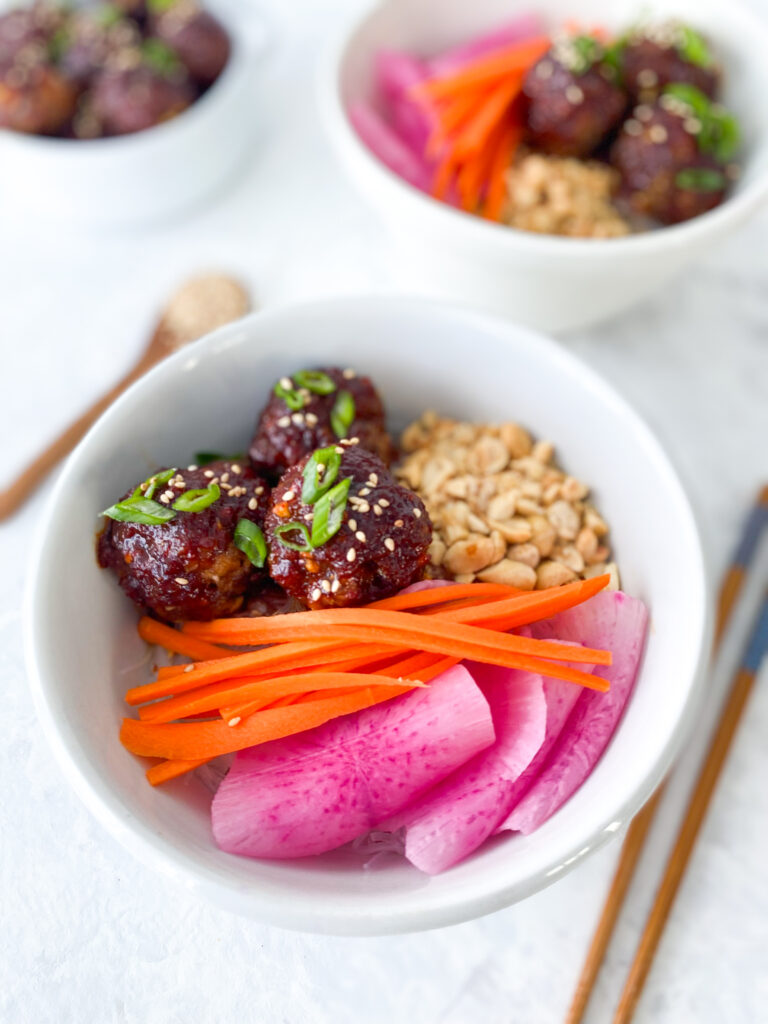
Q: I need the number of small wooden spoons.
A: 1